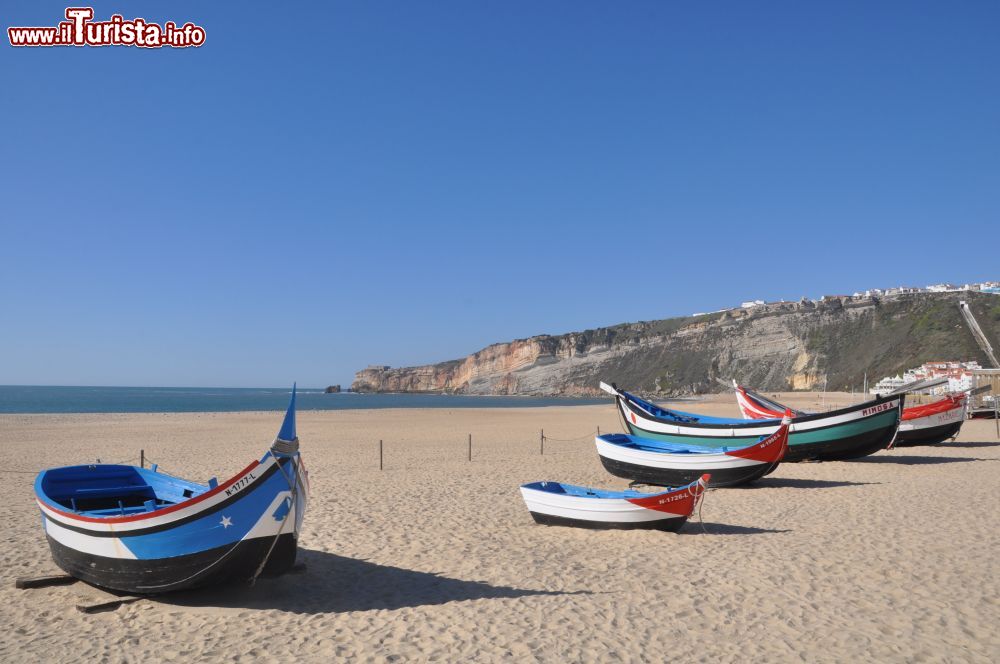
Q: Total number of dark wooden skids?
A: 2